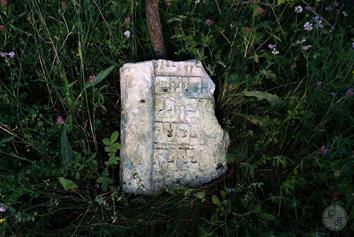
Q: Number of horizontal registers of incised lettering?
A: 5